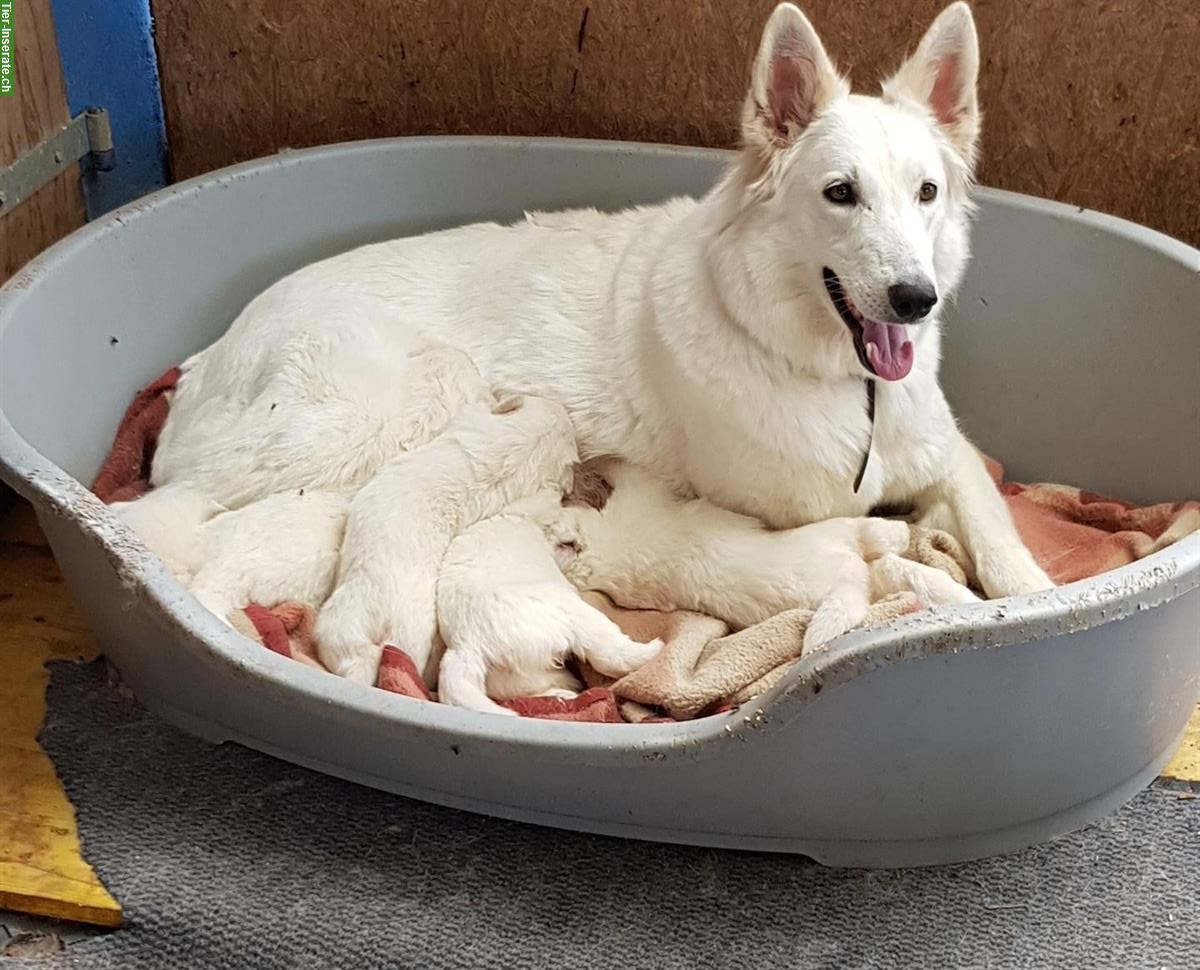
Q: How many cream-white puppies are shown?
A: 5